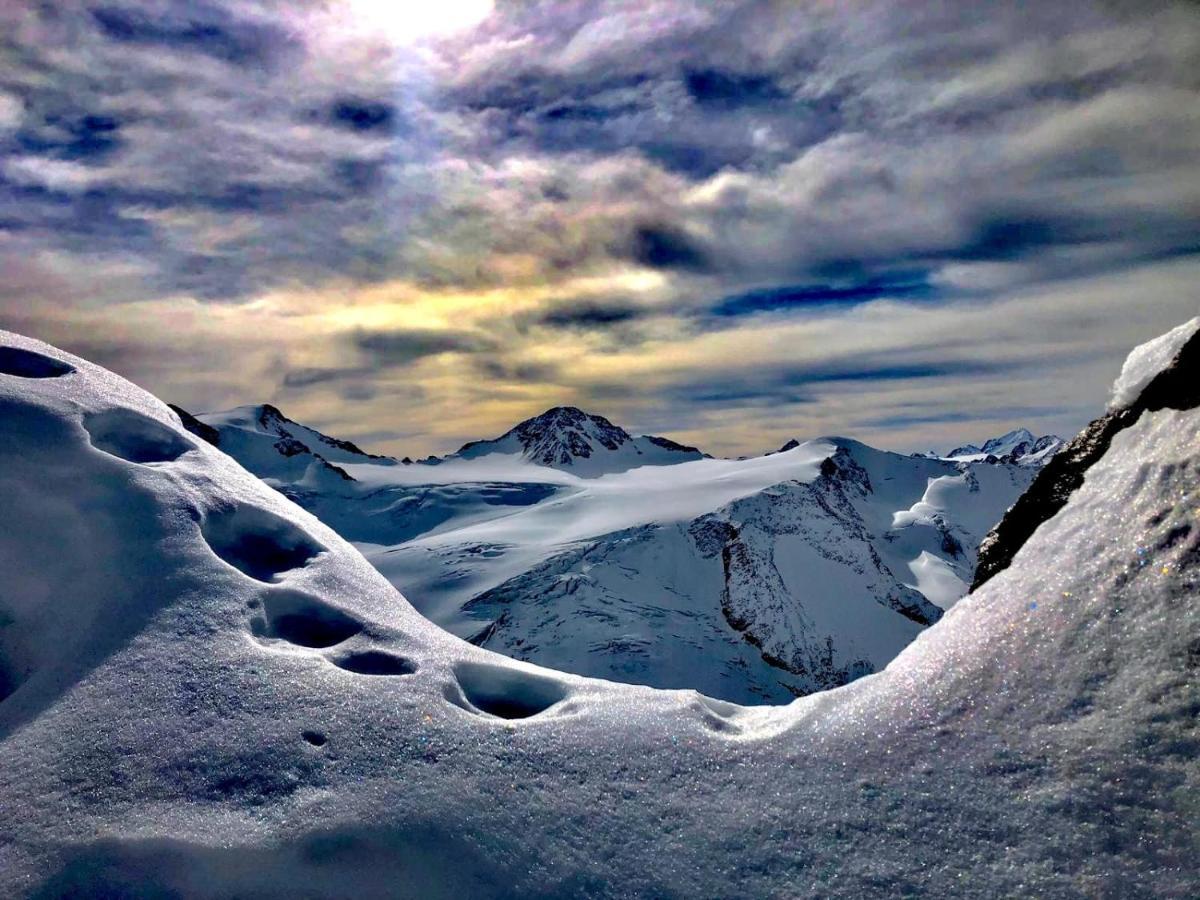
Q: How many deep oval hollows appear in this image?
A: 6